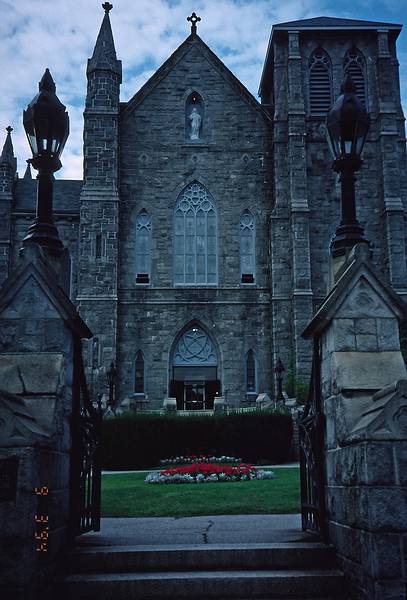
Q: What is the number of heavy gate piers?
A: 2